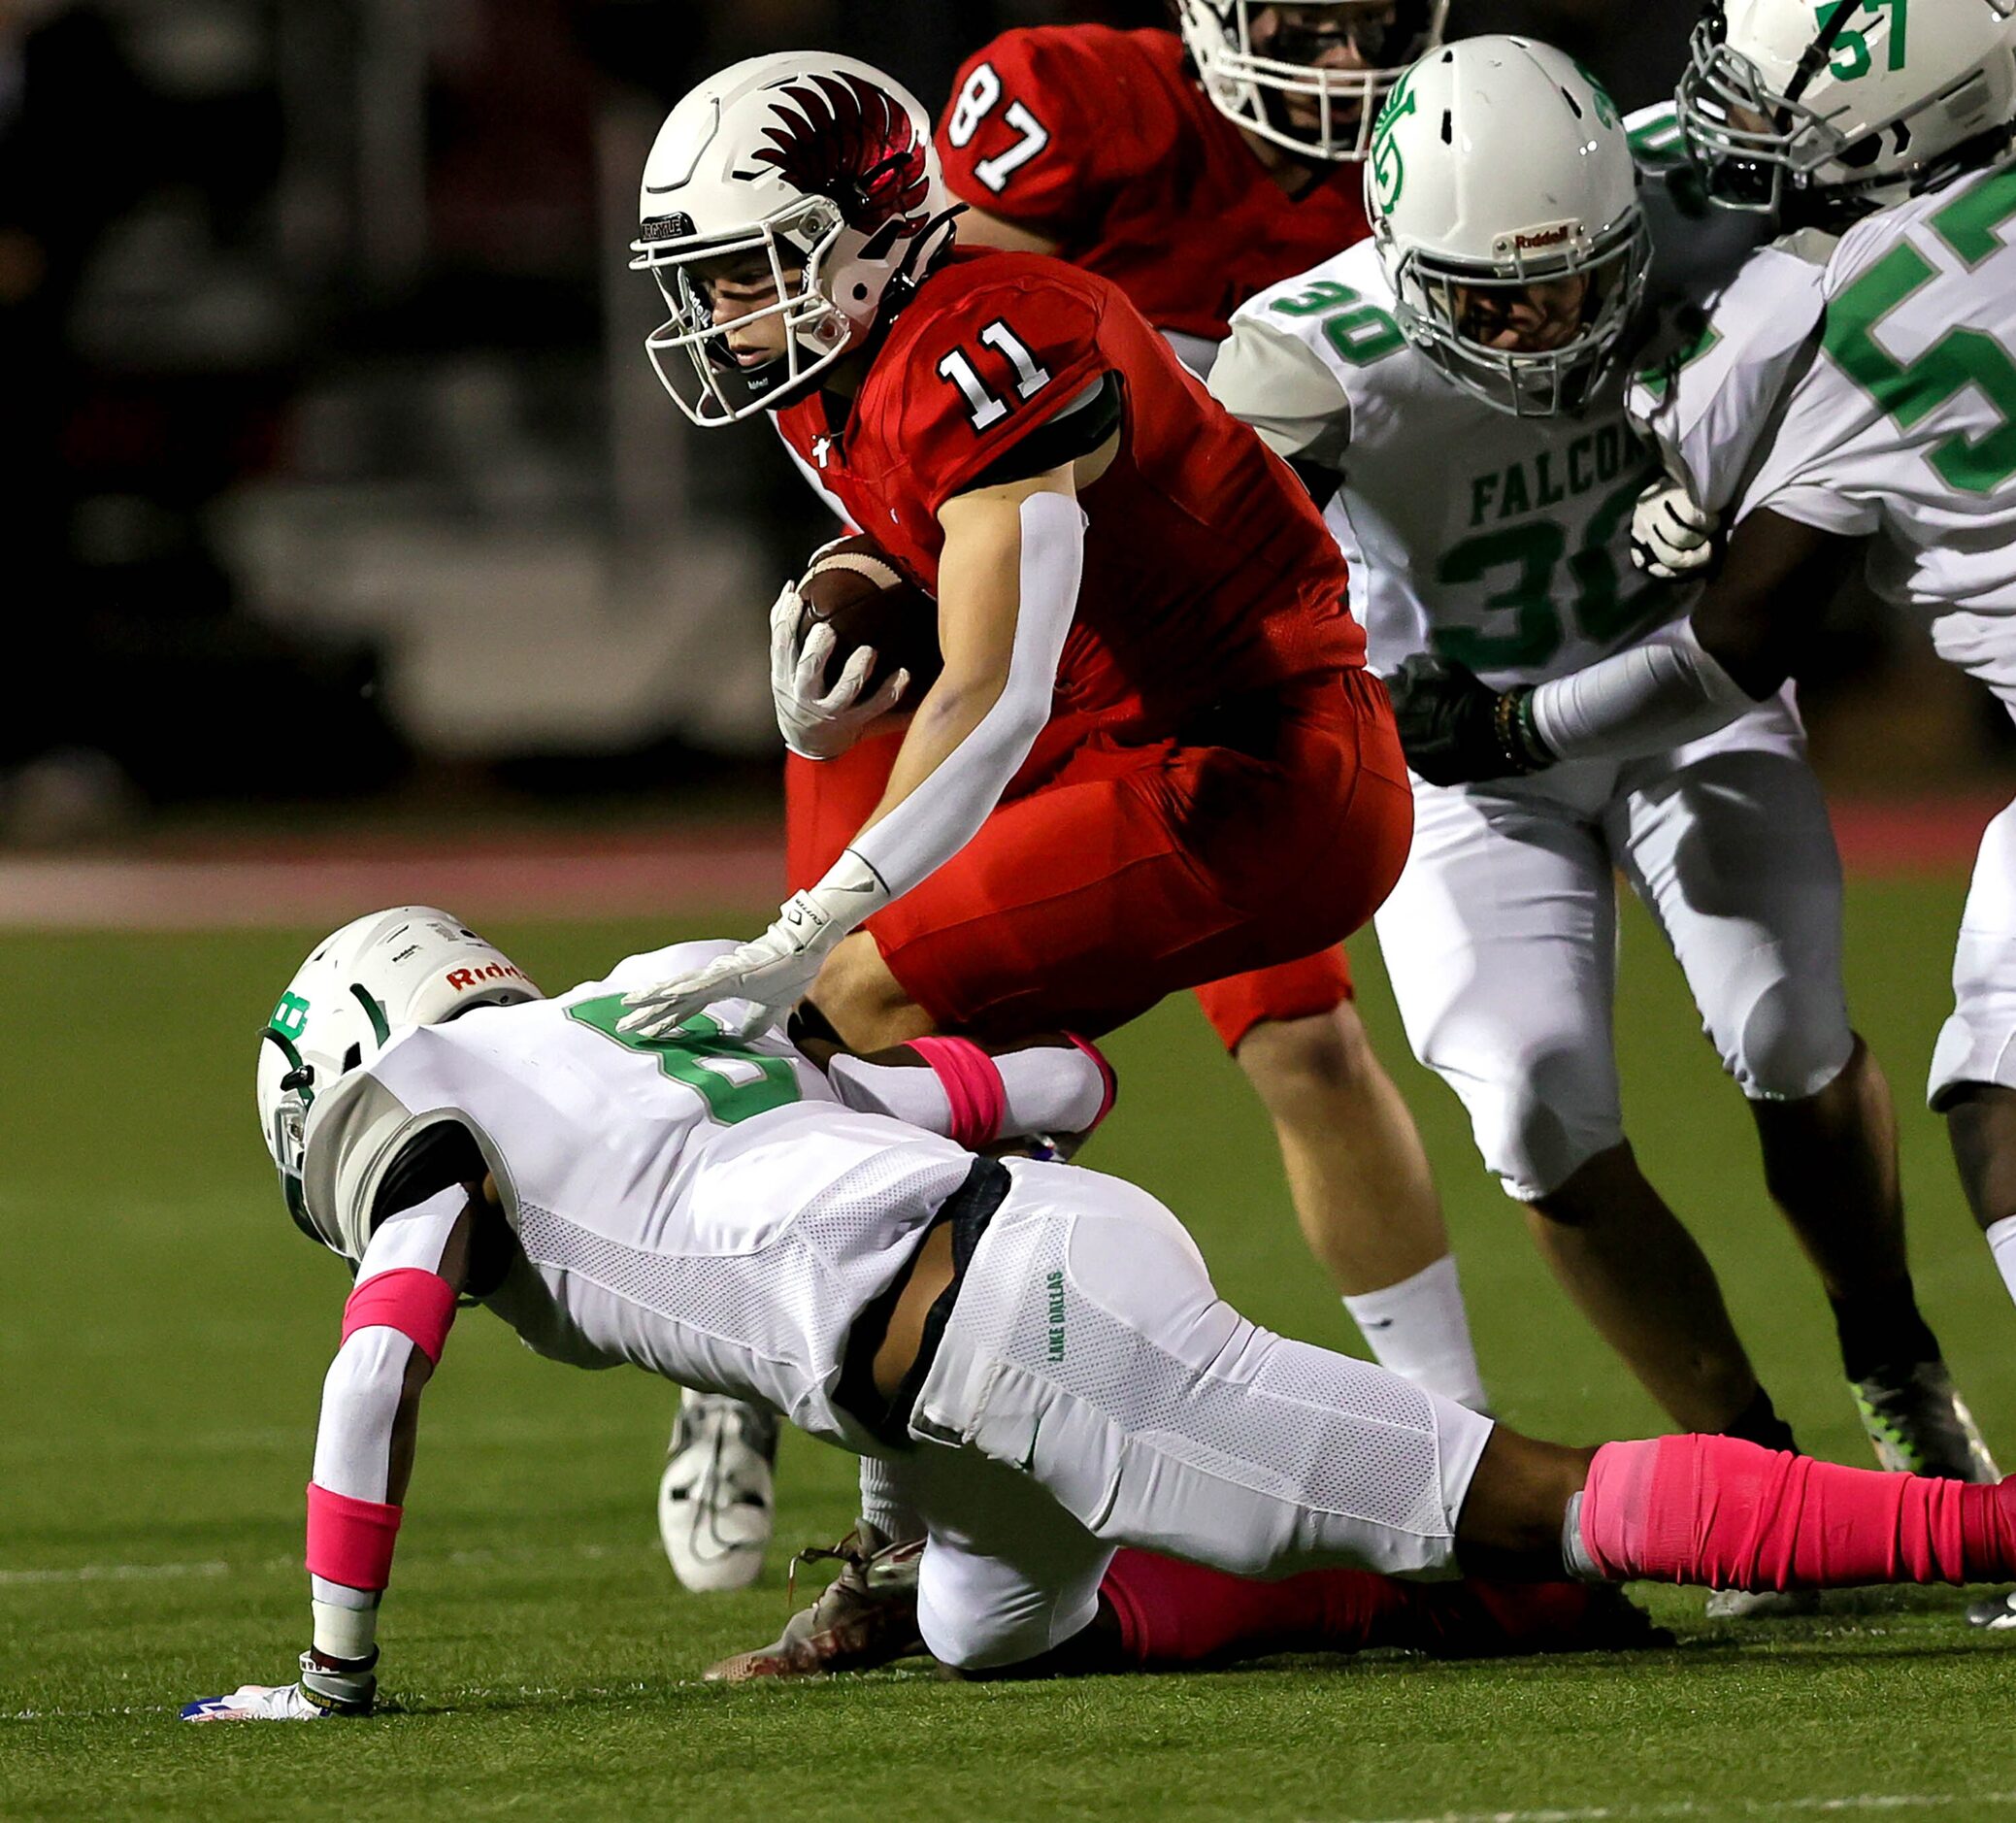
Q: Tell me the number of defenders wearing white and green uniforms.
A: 3